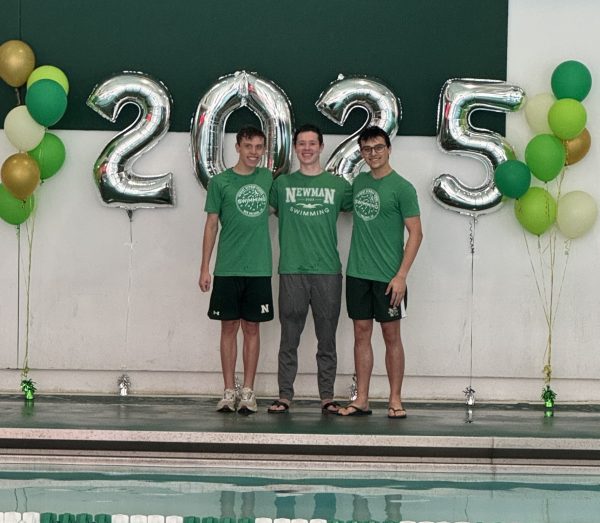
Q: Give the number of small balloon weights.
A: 6